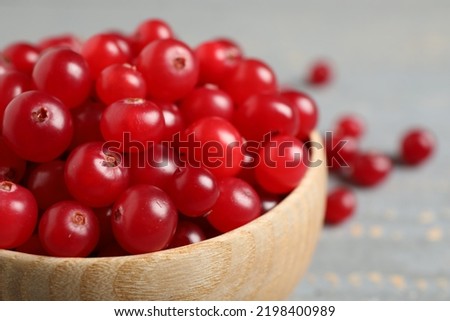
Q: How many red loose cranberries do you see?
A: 6